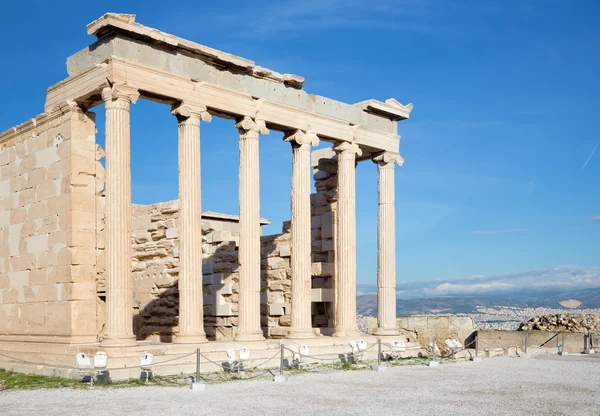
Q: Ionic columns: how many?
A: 6